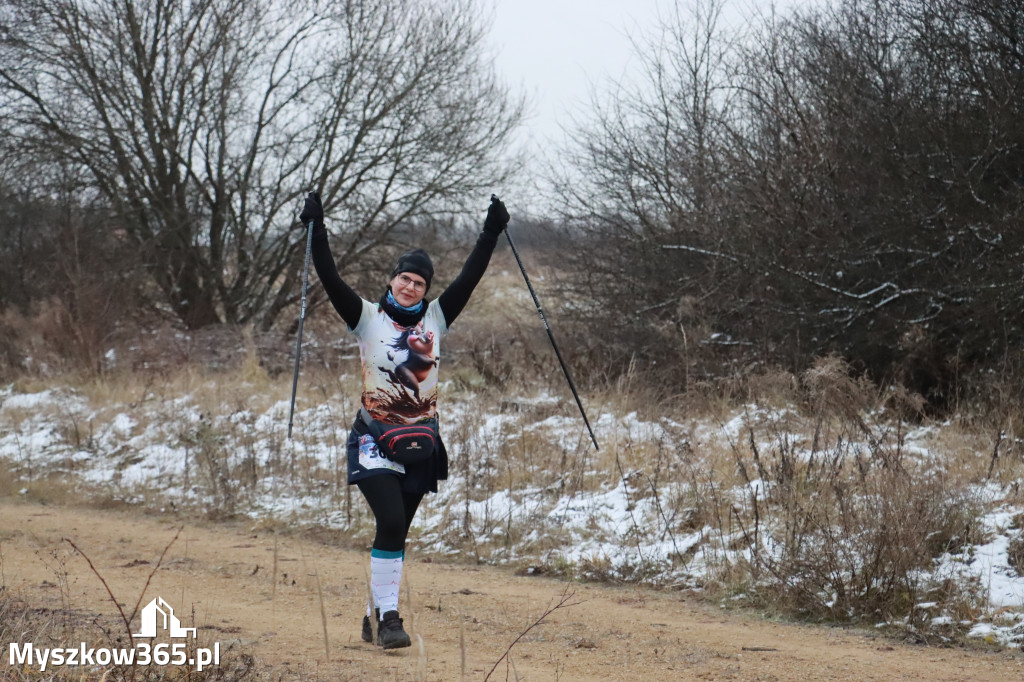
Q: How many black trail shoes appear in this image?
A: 2